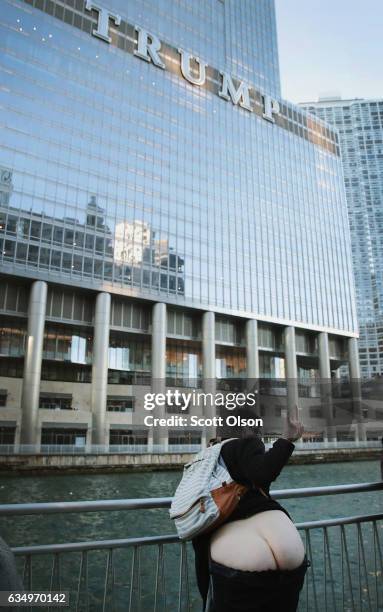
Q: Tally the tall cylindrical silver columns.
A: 8